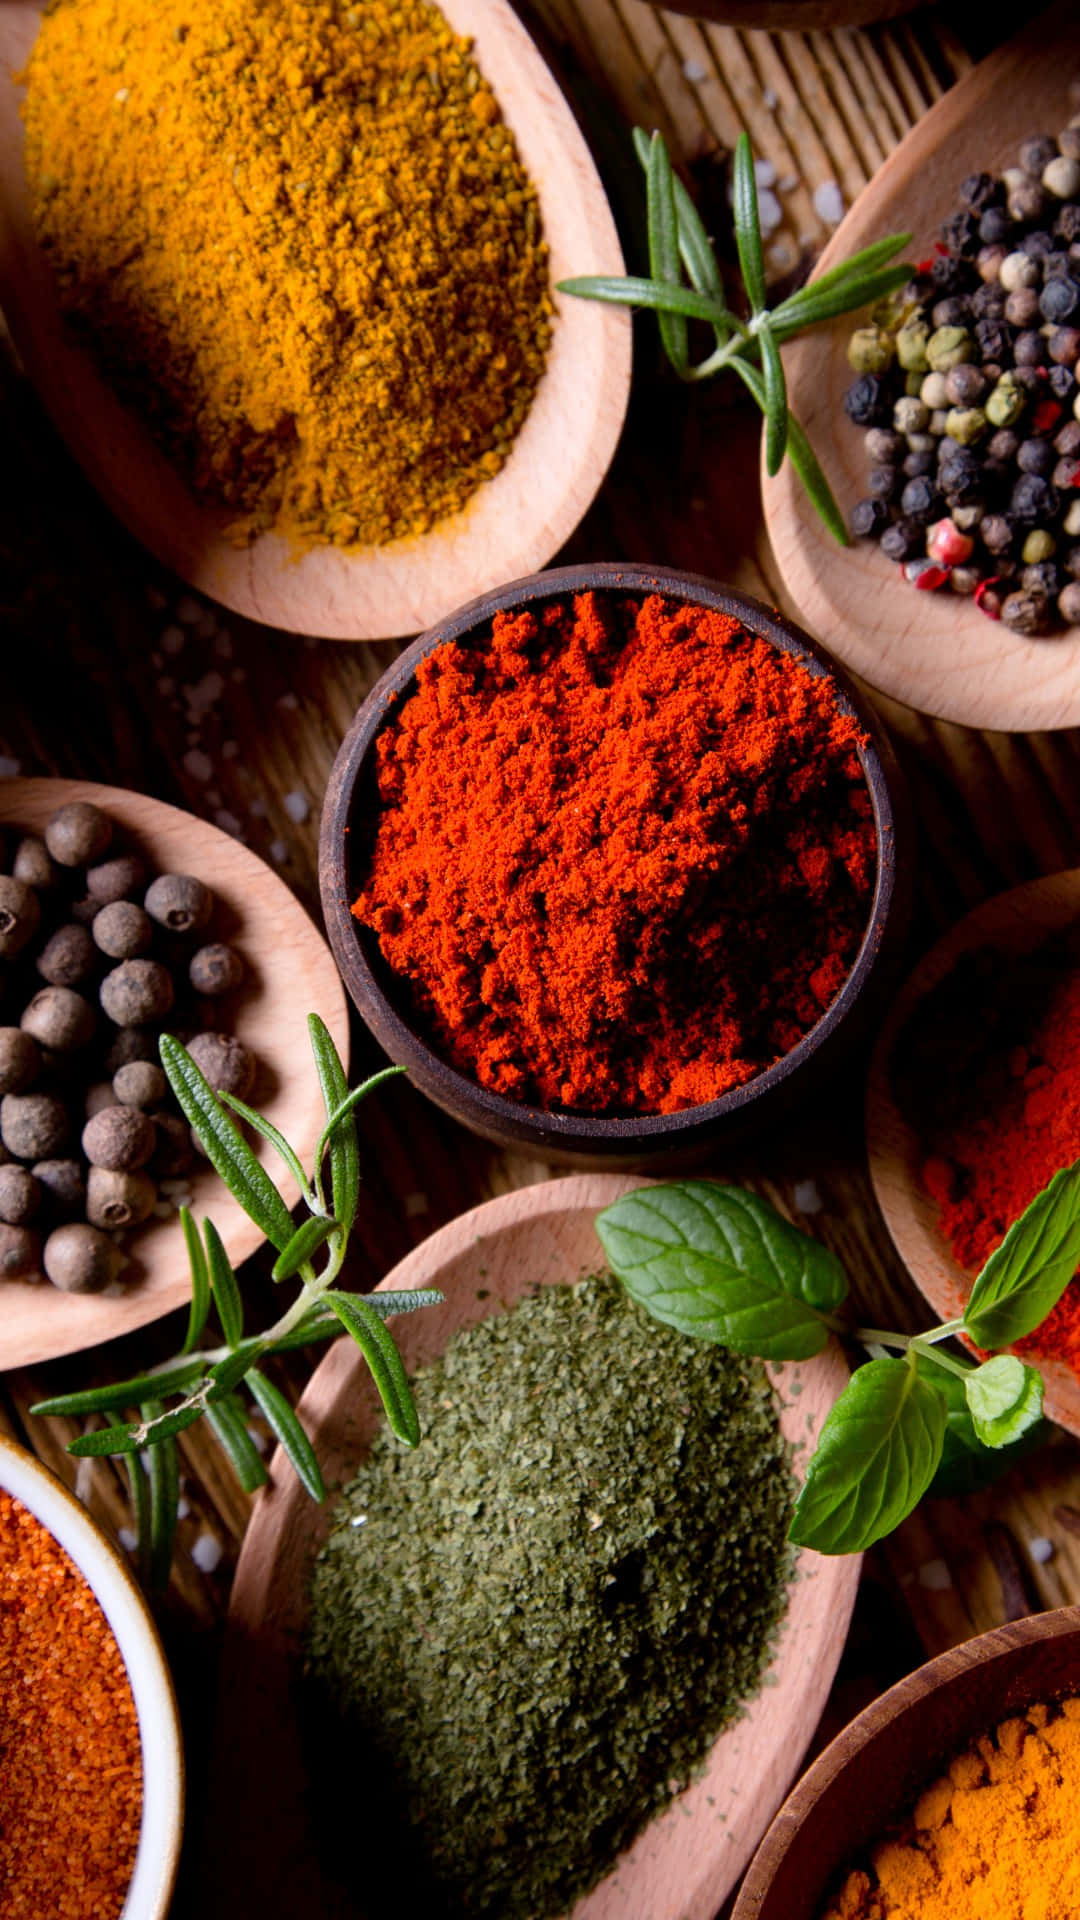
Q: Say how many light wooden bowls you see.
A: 5